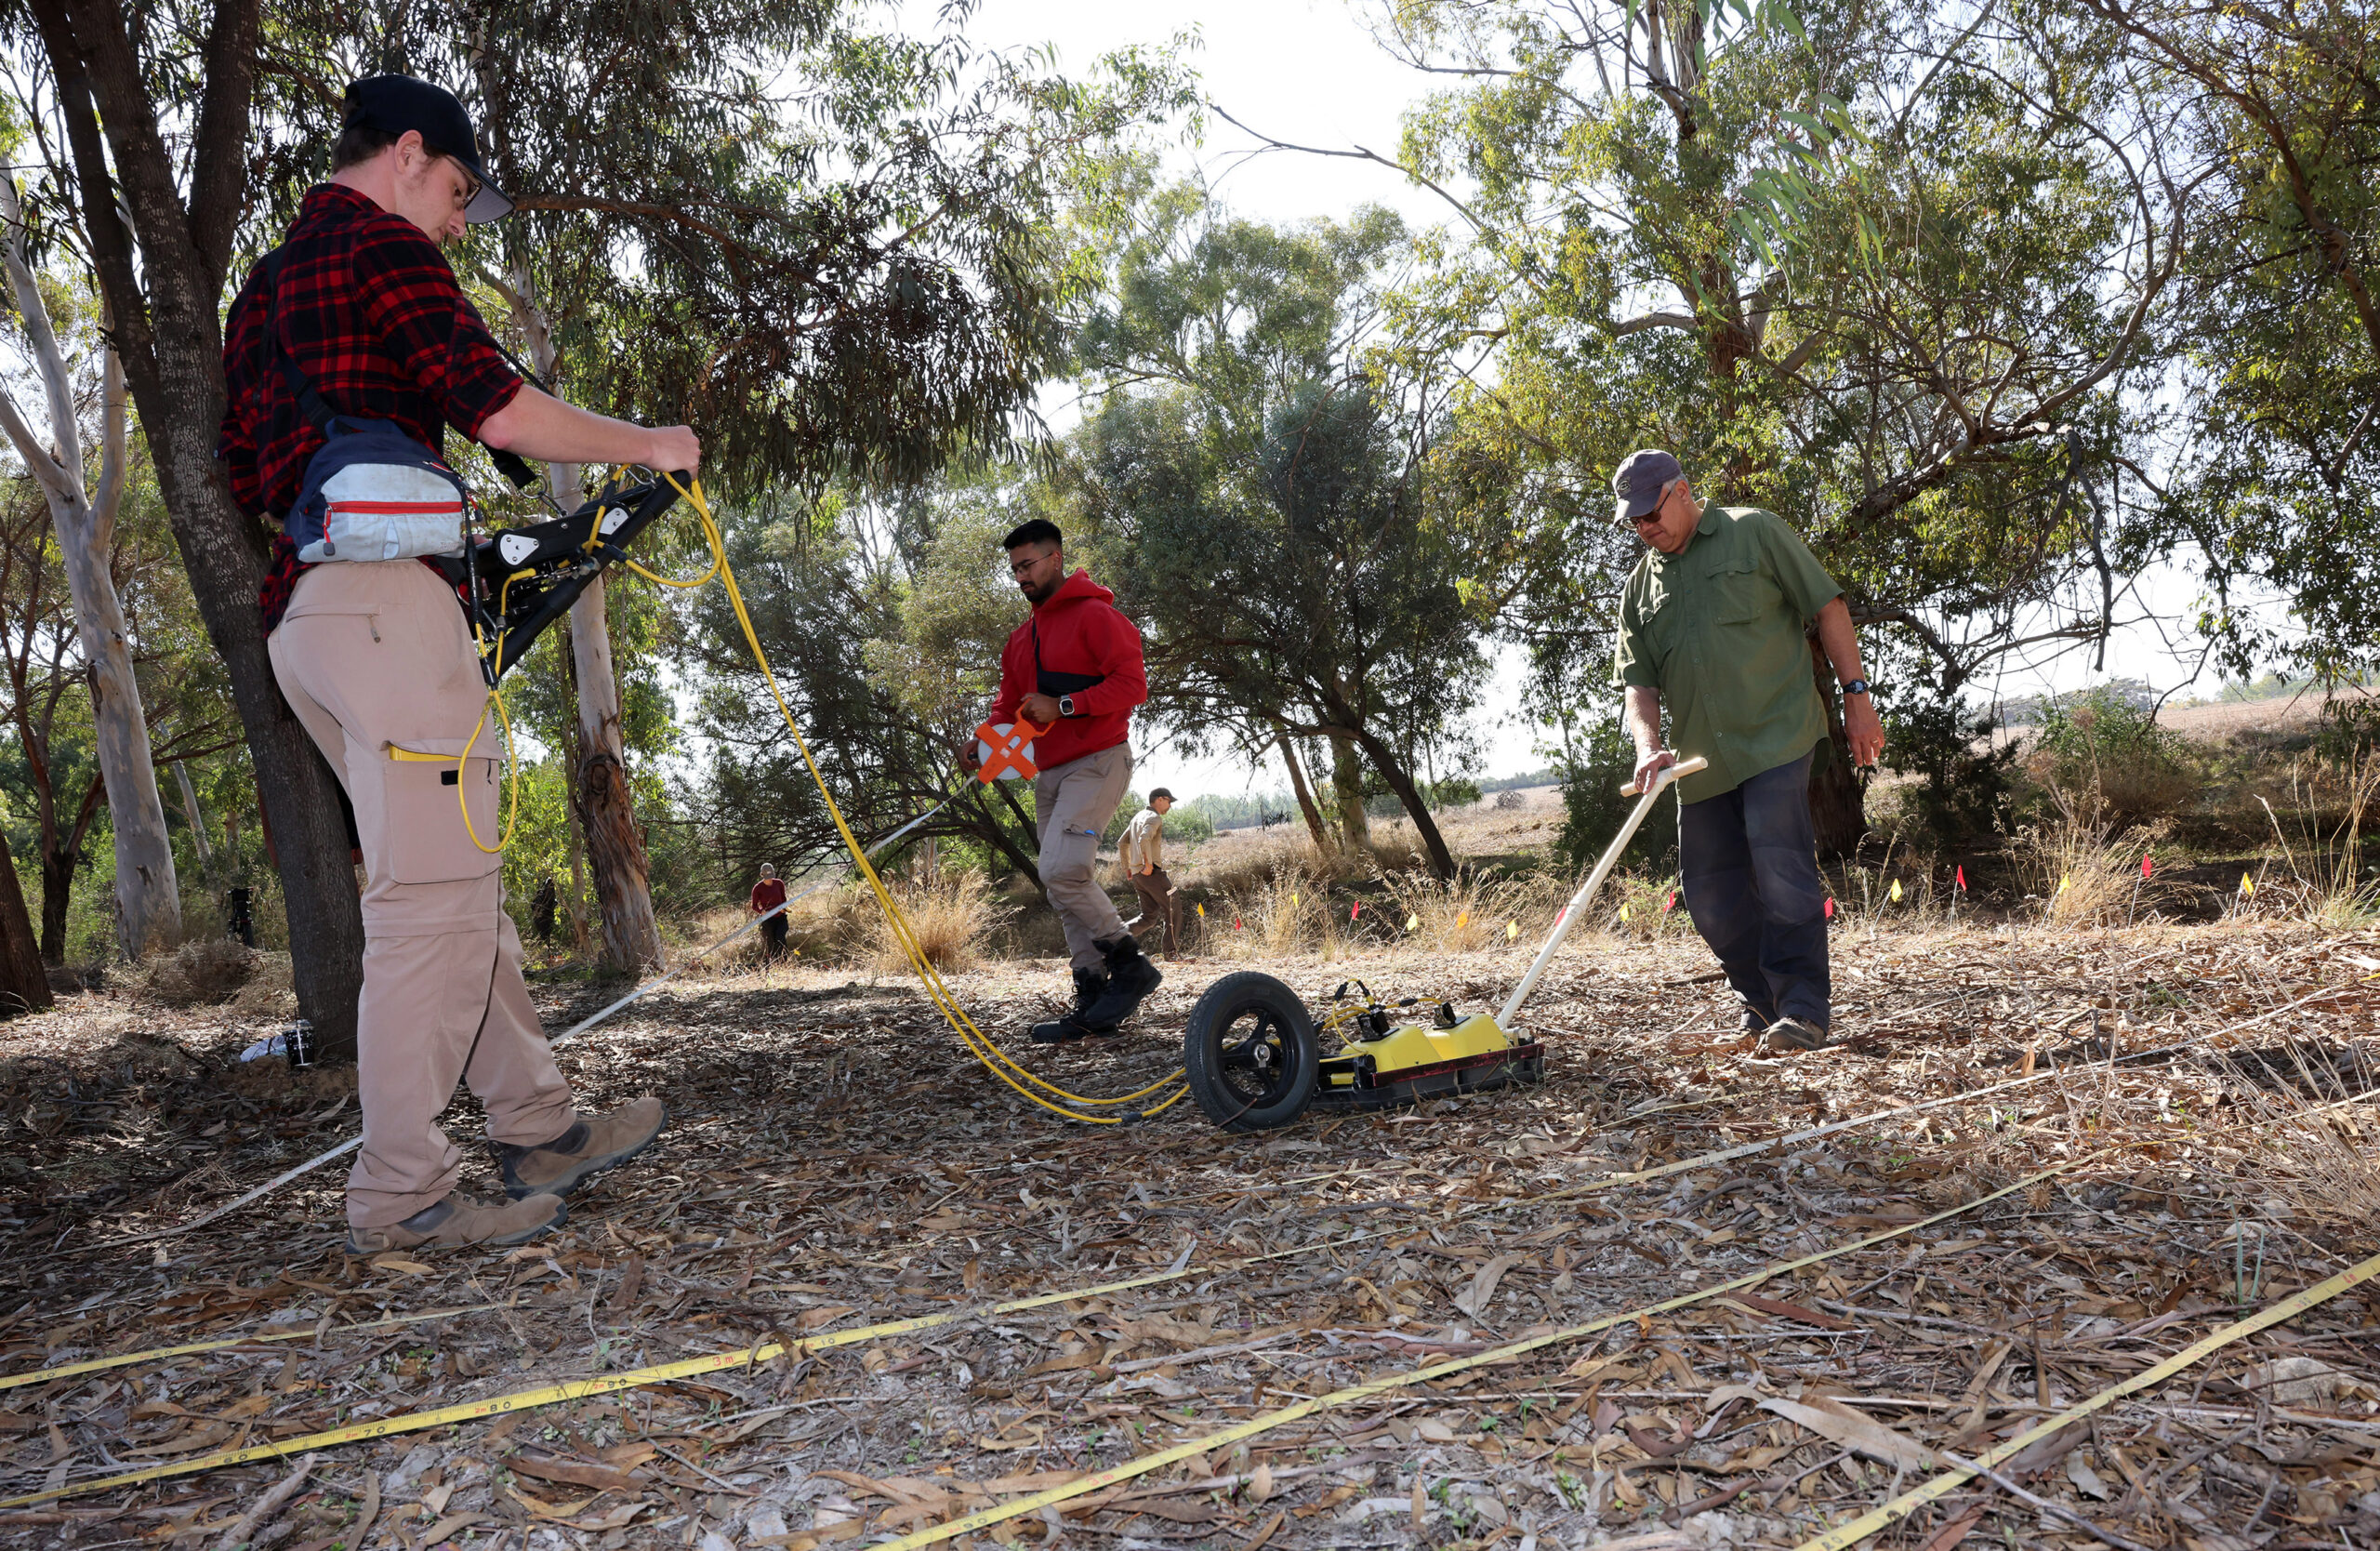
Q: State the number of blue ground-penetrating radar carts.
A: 0